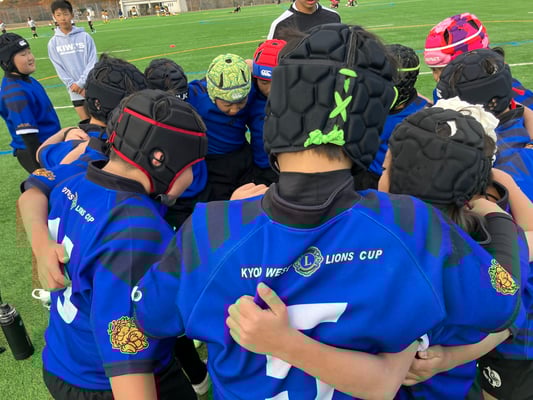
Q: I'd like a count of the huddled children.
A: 11